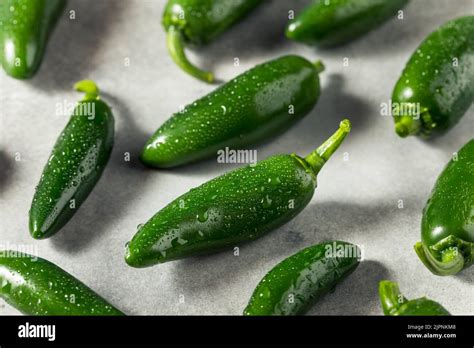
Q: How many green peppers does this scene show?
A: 11